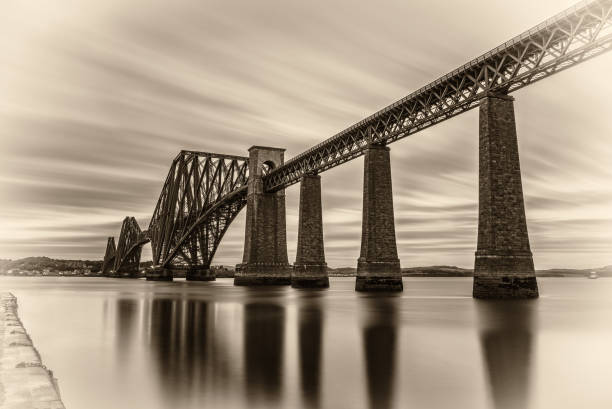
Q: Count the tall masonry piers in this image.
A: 4